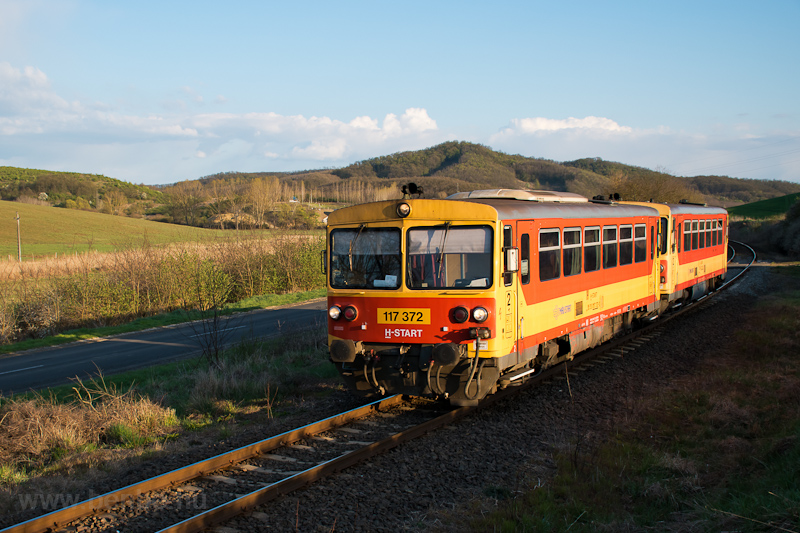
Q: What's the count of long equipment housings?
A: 1